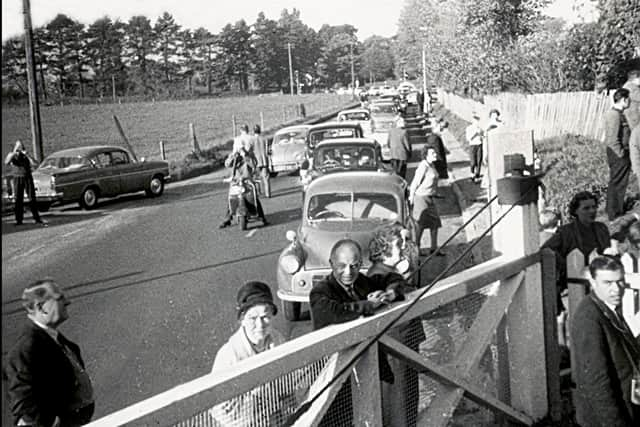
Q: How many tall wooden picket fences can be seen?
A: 1